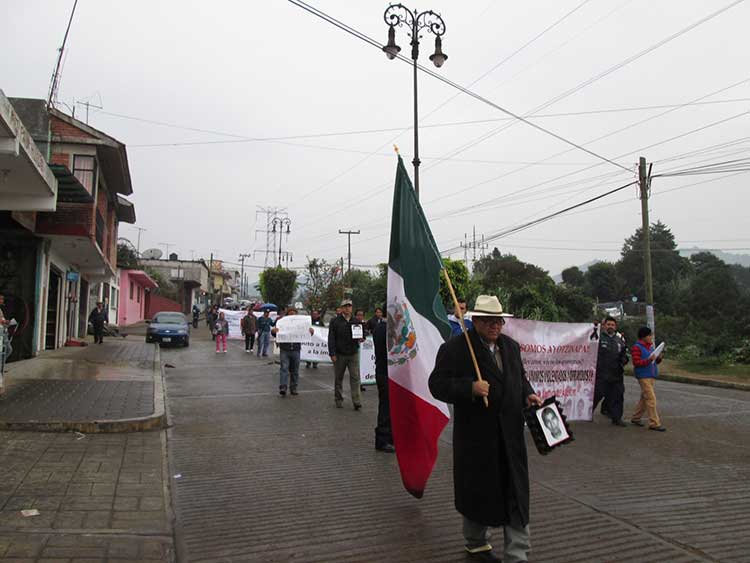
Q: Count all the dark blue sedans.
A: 1